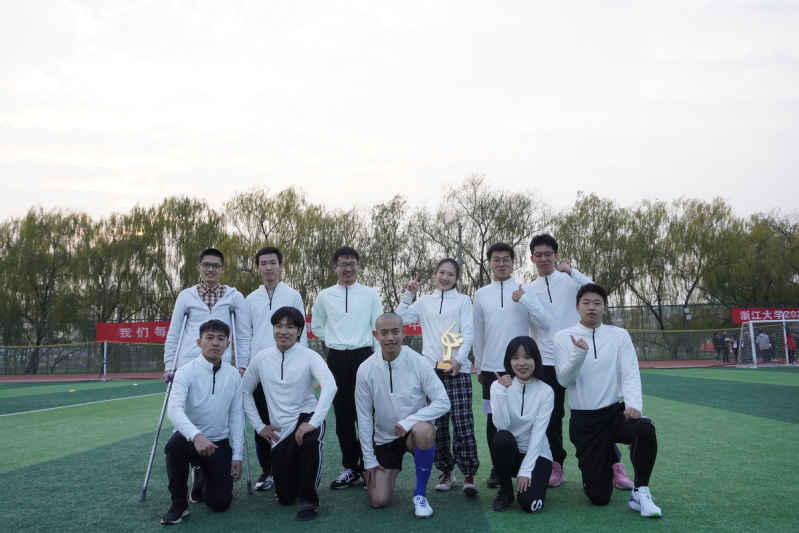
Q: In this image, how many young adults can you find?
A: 11